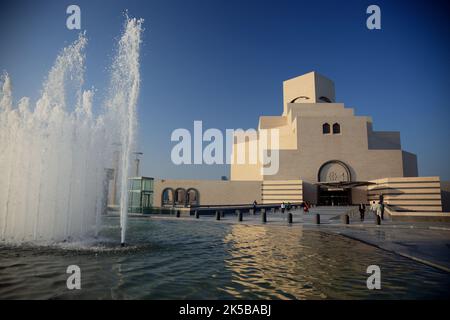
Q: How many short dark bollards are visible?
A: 9